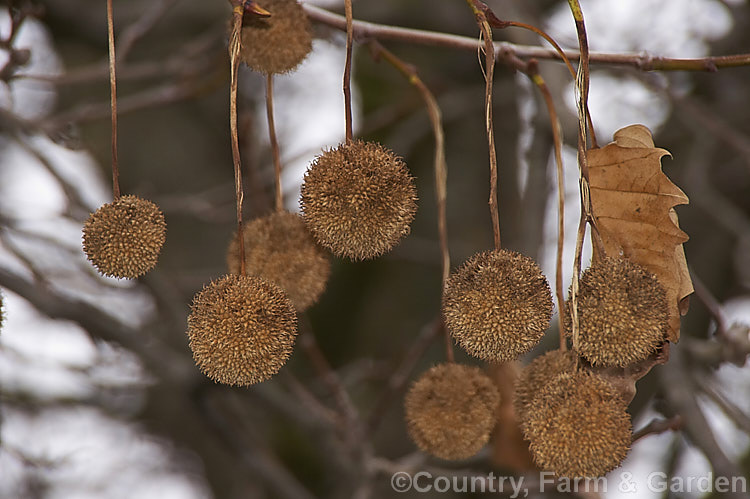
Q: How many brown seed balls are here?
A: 10